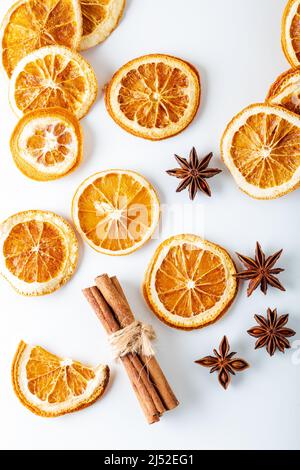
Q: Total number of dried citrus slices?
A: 12